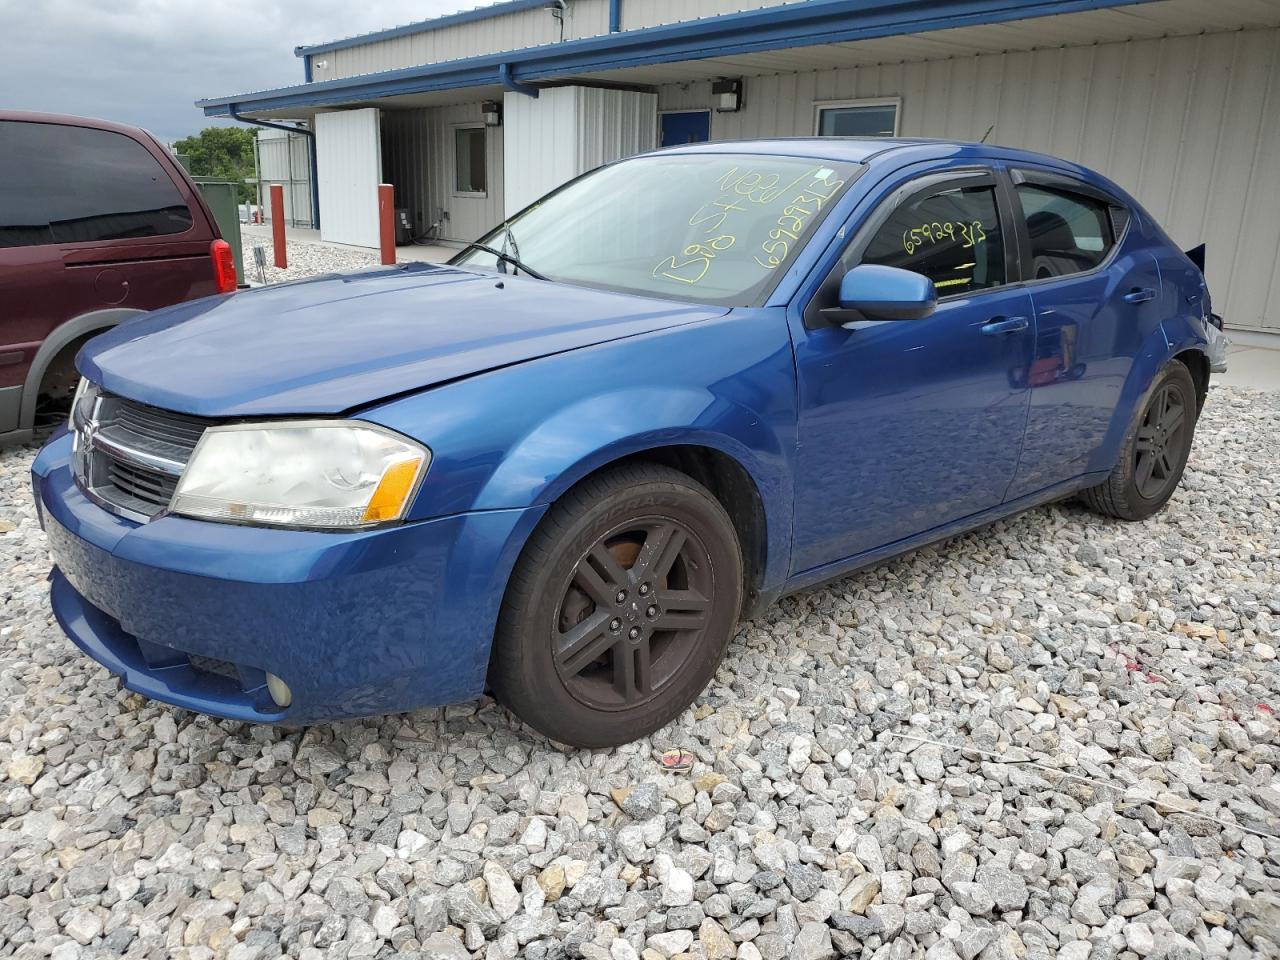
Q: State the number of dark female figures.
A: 0